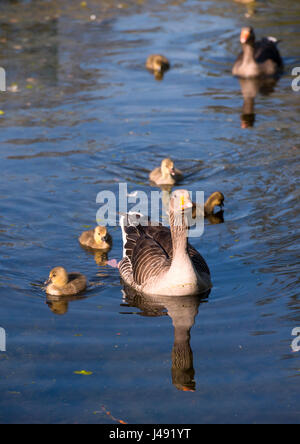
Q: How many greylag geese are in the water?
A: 7